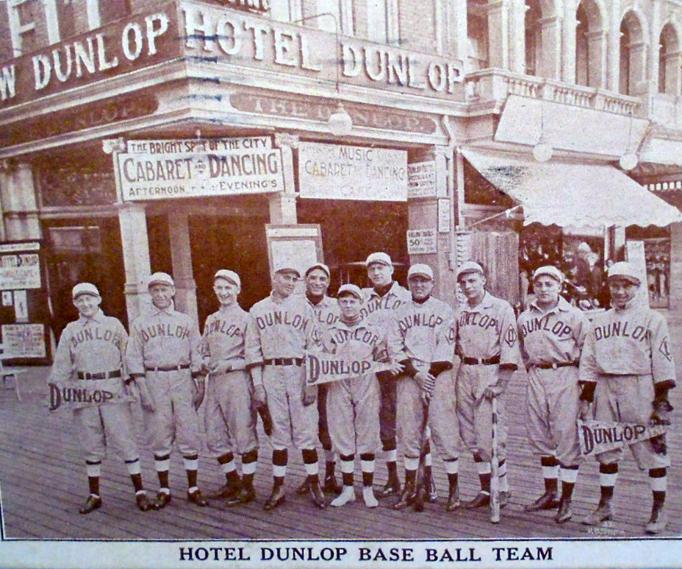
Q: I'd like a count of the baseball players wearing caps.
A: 11